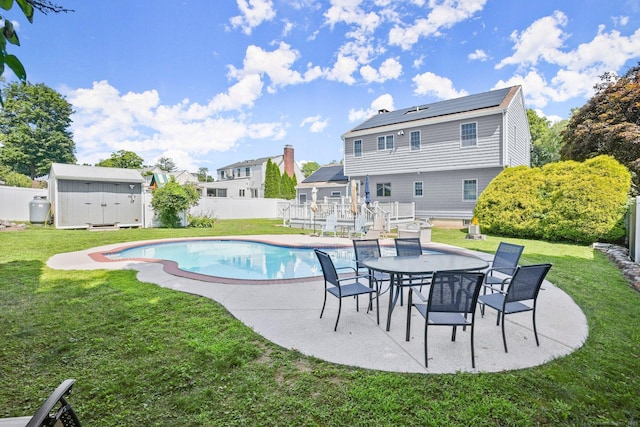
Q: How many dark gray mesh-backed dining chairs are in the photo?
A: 6